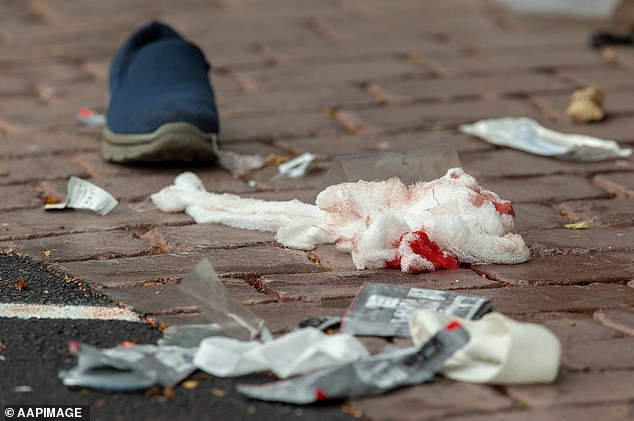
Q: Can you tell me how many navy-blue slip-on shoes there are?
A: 1